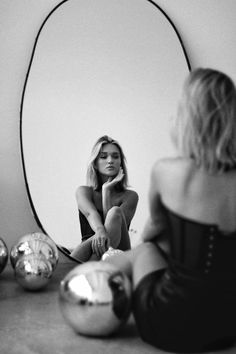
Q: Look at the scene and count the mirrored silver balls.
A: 4